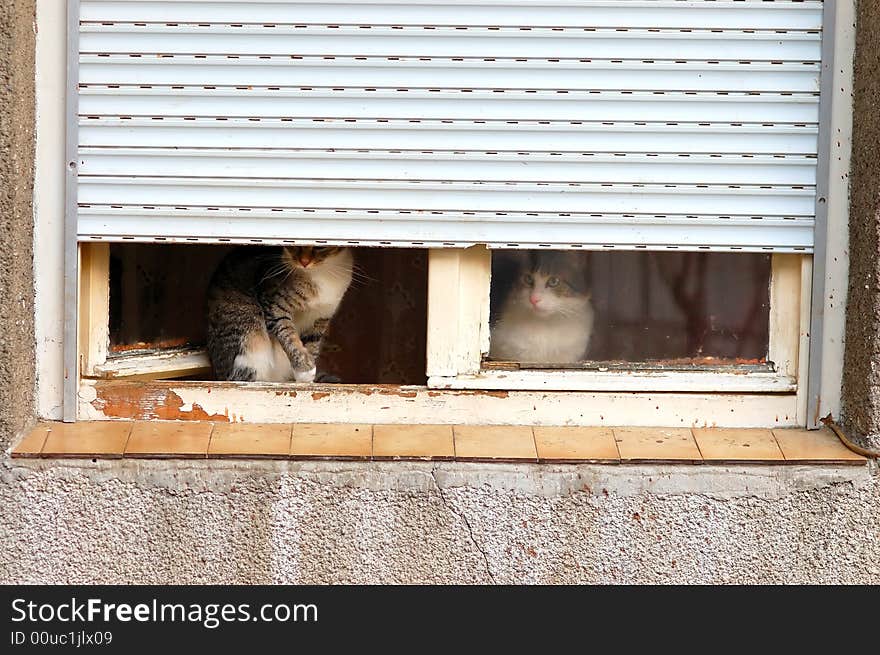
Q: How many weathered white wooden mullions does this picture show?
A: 1